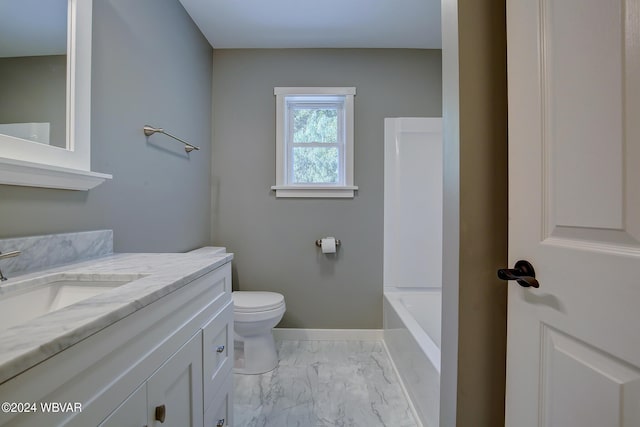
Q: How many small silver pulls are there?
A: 2